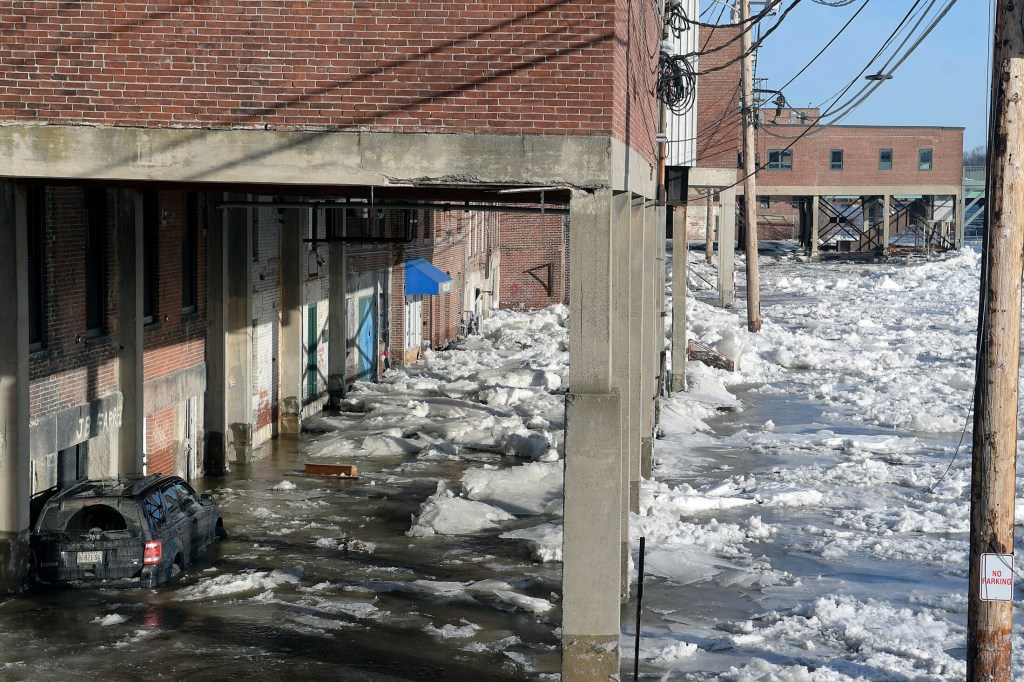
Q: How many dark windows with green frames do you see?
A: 4